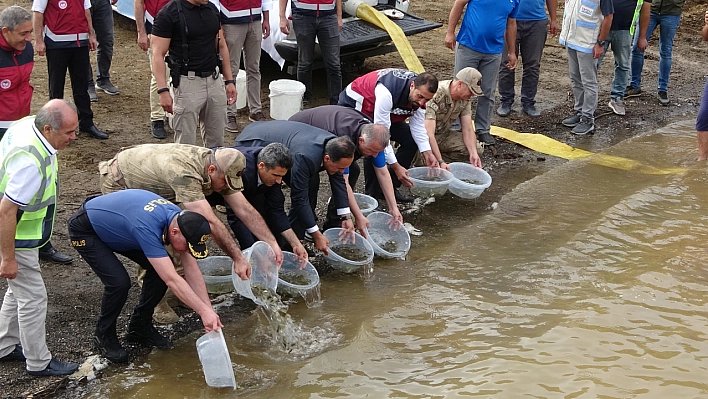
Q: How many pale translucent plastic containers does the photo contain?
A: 9